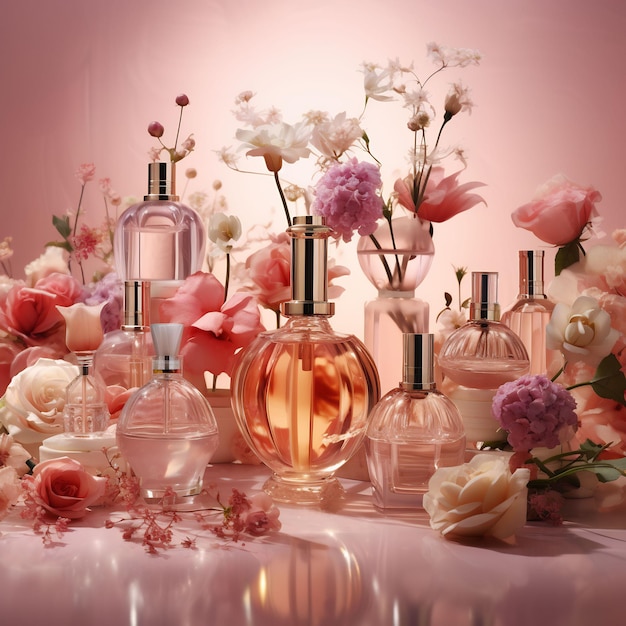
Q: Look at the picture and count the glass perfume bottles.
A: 8